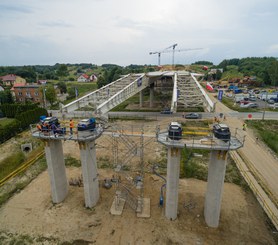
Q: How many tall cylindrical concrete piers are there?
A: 4